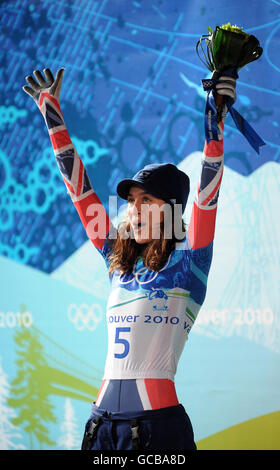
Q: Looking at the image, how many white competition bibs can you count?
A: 1